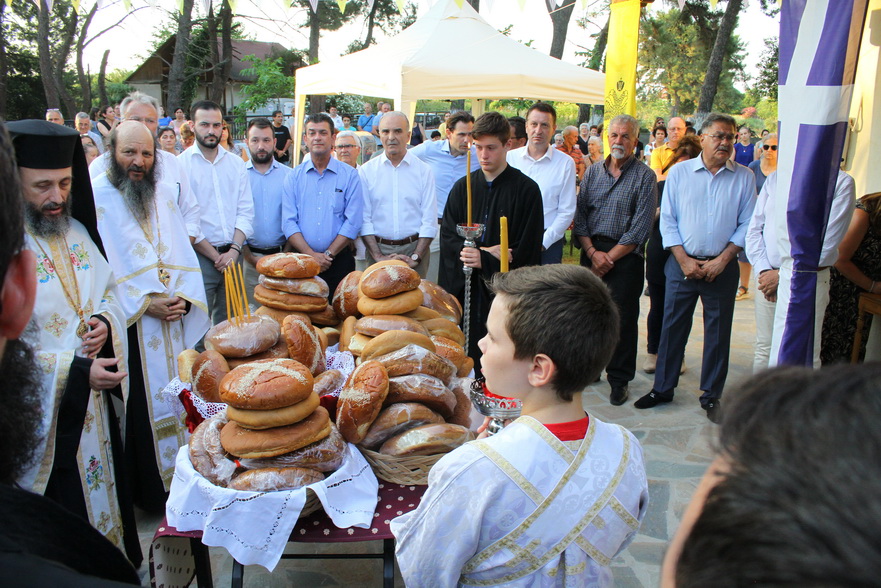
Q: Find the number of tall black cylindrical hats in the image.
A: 1